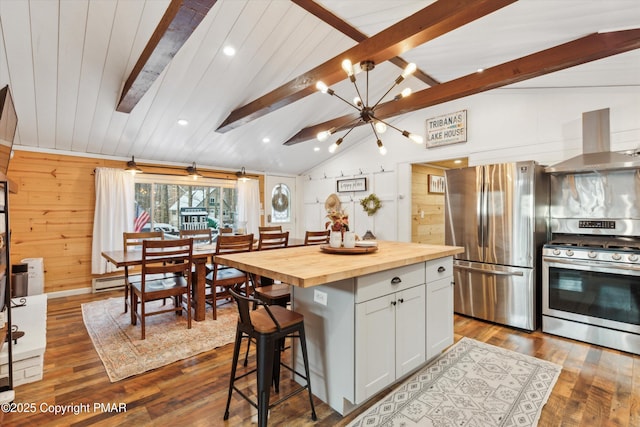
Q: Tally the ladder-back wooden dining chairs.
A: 8